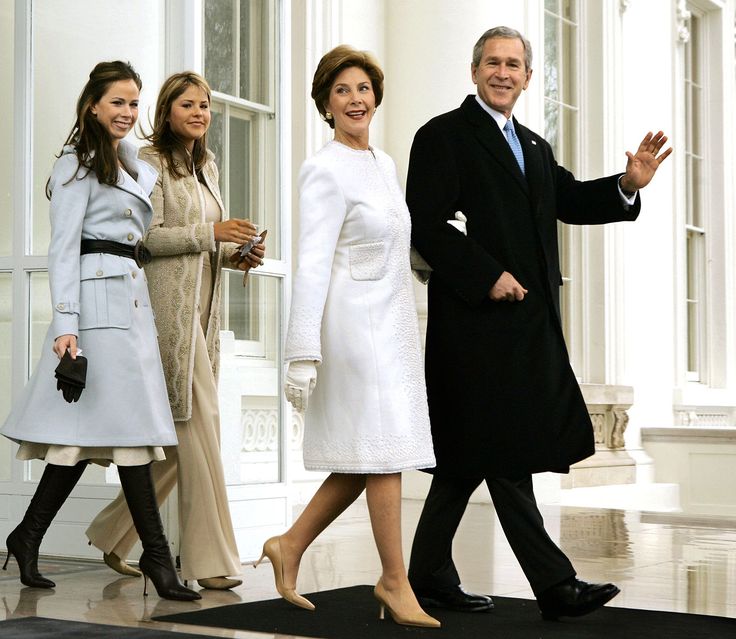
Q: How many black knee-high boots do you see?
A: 2